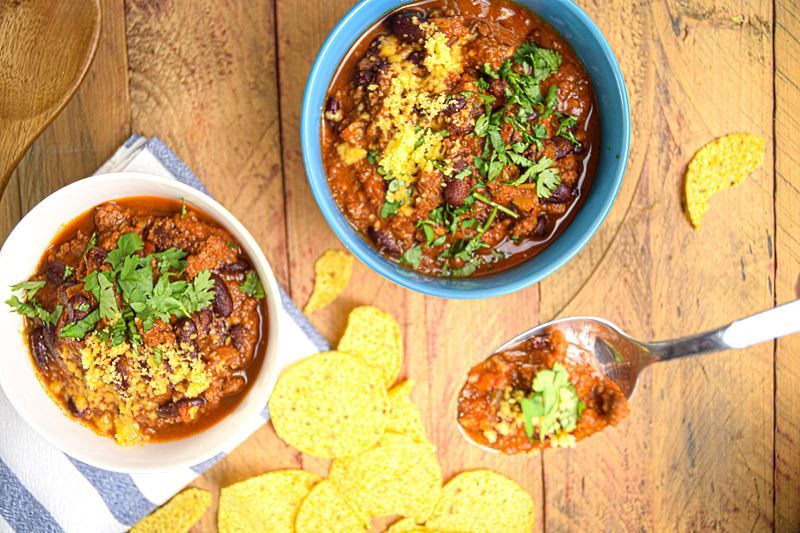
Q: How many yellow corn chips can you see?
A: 11